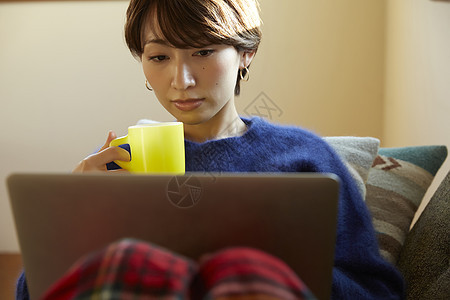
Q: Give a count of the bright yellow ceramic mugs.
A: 1